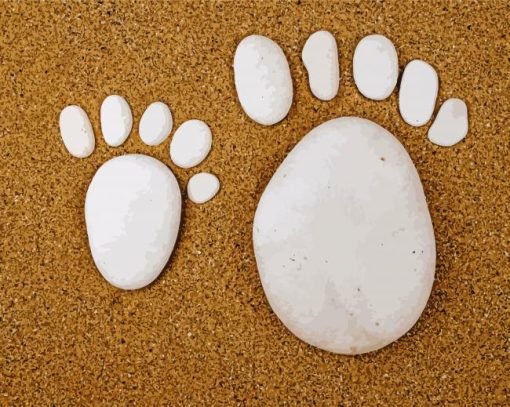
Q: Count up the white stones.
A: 12